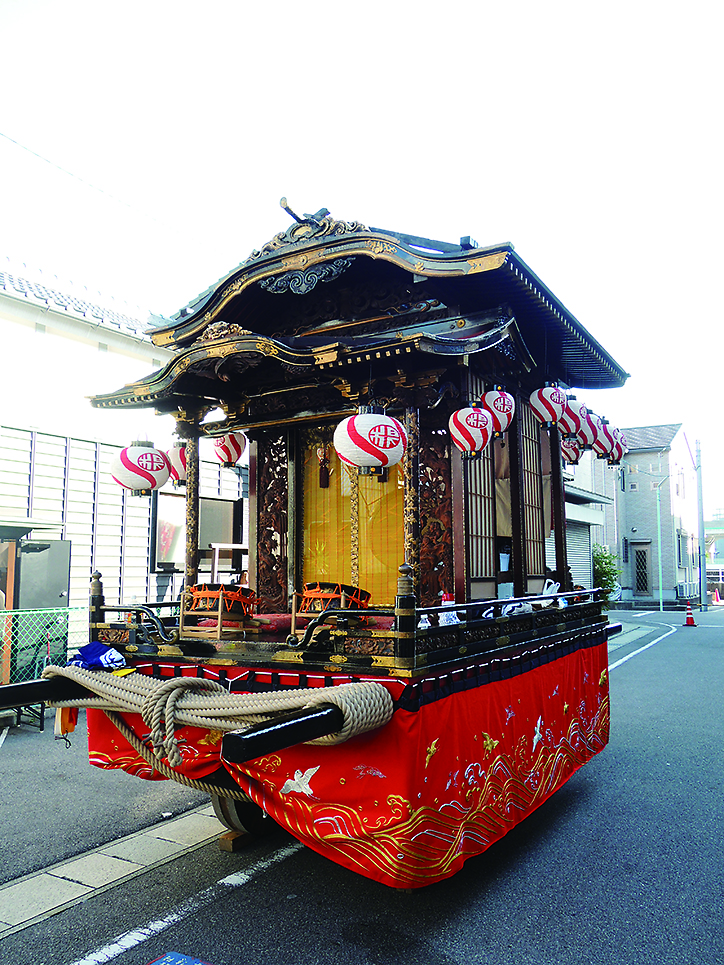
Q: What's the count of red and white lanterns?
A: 12